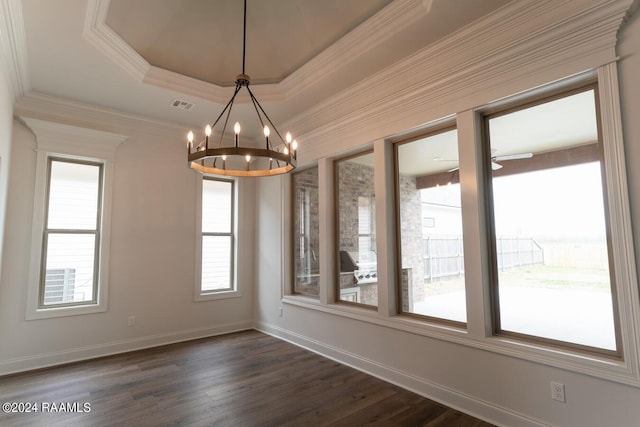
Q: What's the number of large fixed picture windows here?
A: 4